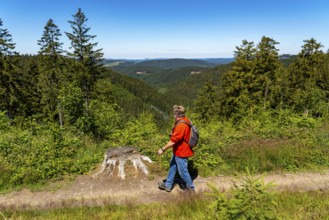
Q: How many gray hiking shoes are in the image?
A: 2